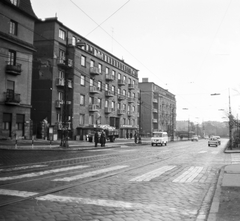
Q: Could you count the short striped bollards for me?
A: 3